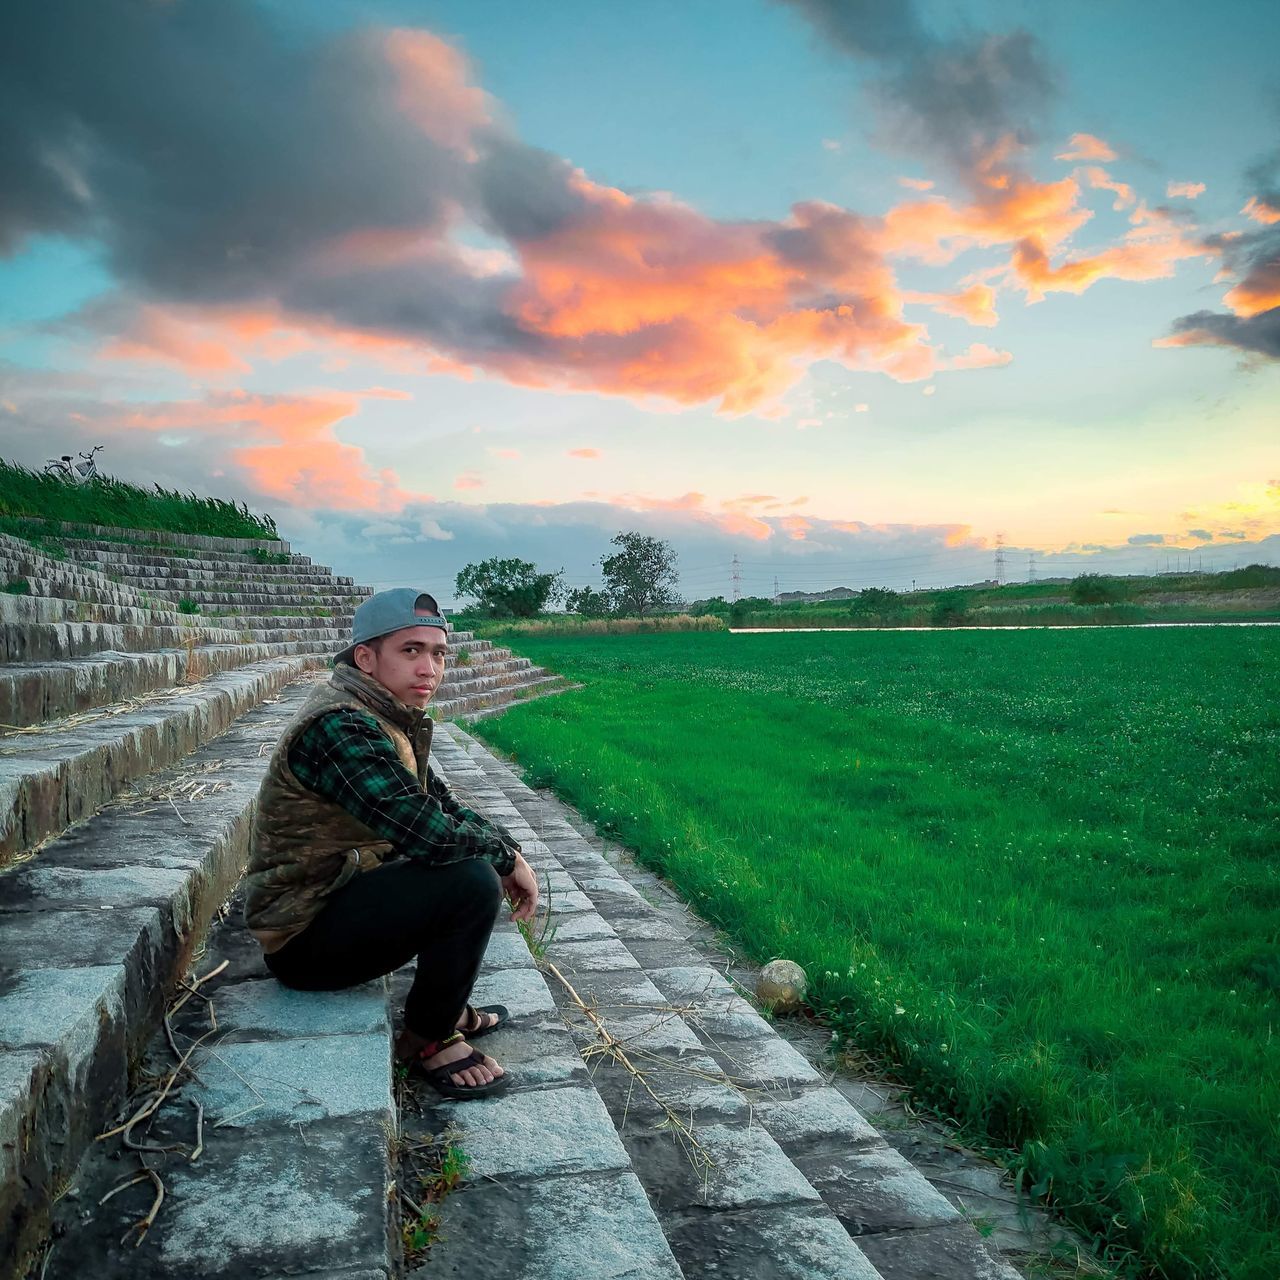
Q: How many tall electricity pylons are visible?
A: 4